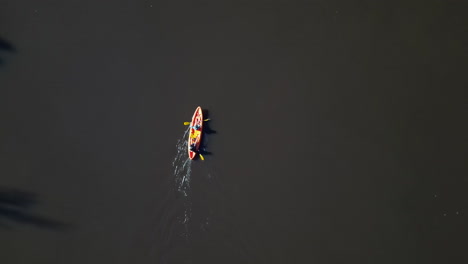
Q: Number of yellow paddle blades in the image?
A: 3